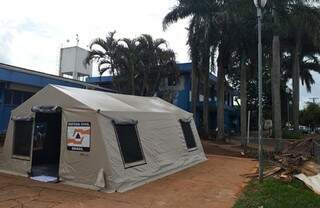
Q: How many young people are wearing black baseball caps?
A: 0